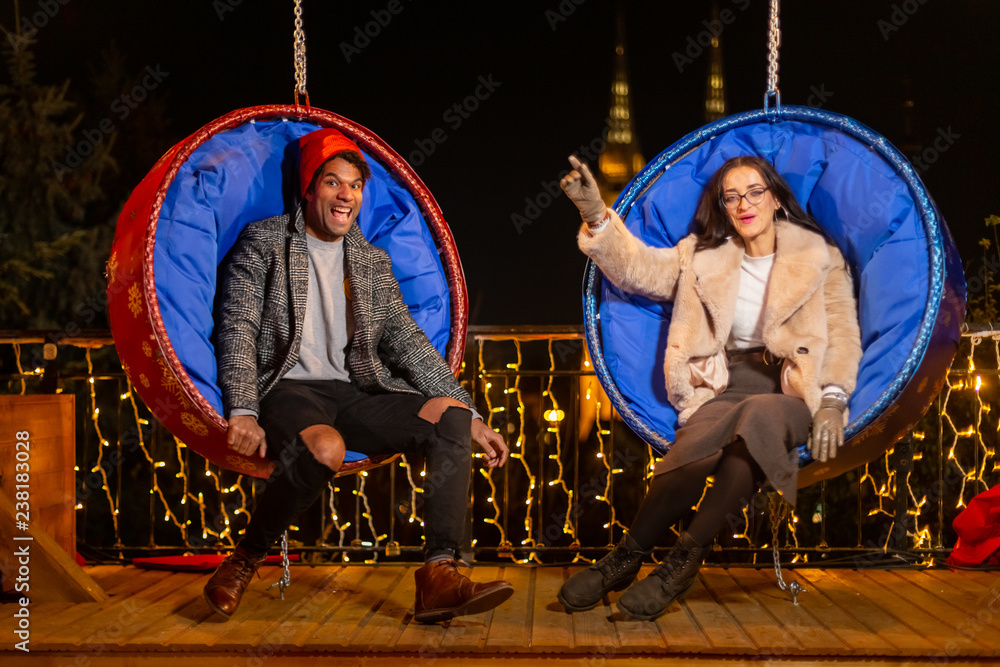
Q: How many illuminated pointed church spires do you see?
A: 2